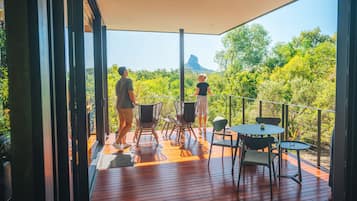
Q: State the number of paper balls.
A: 0